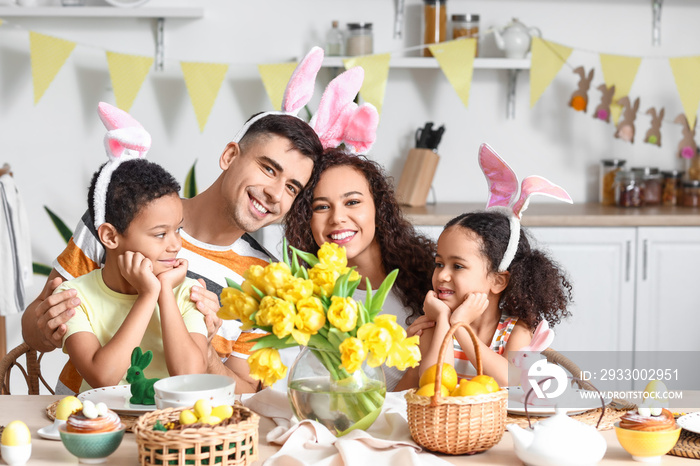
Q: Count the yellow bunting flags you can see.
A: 9